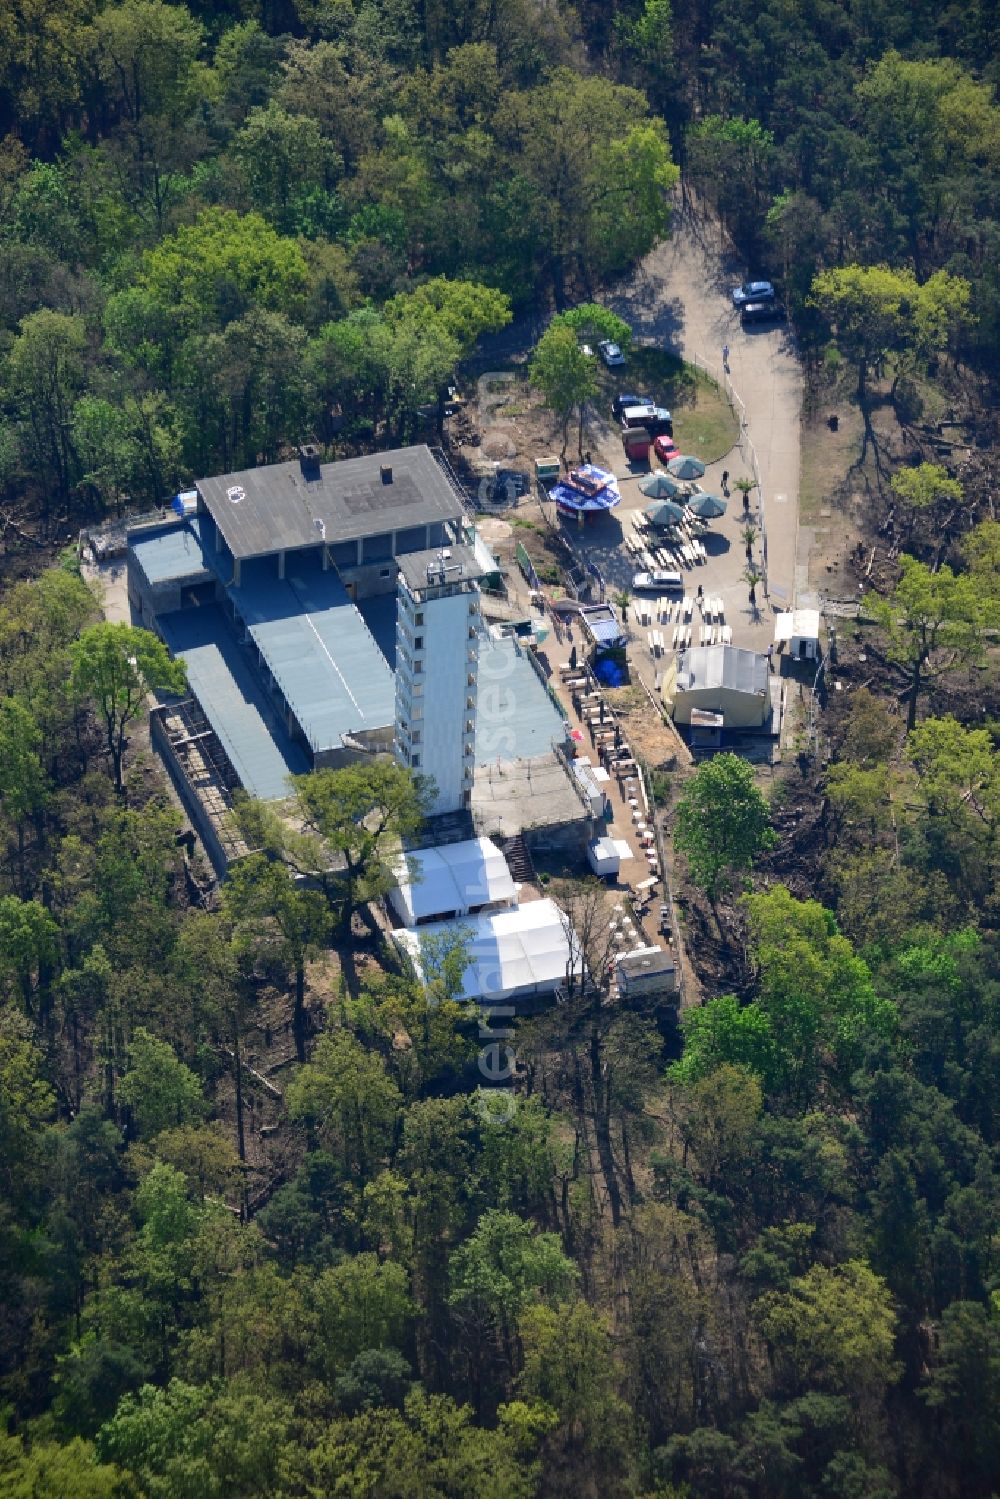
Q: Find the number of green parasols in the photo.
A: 4